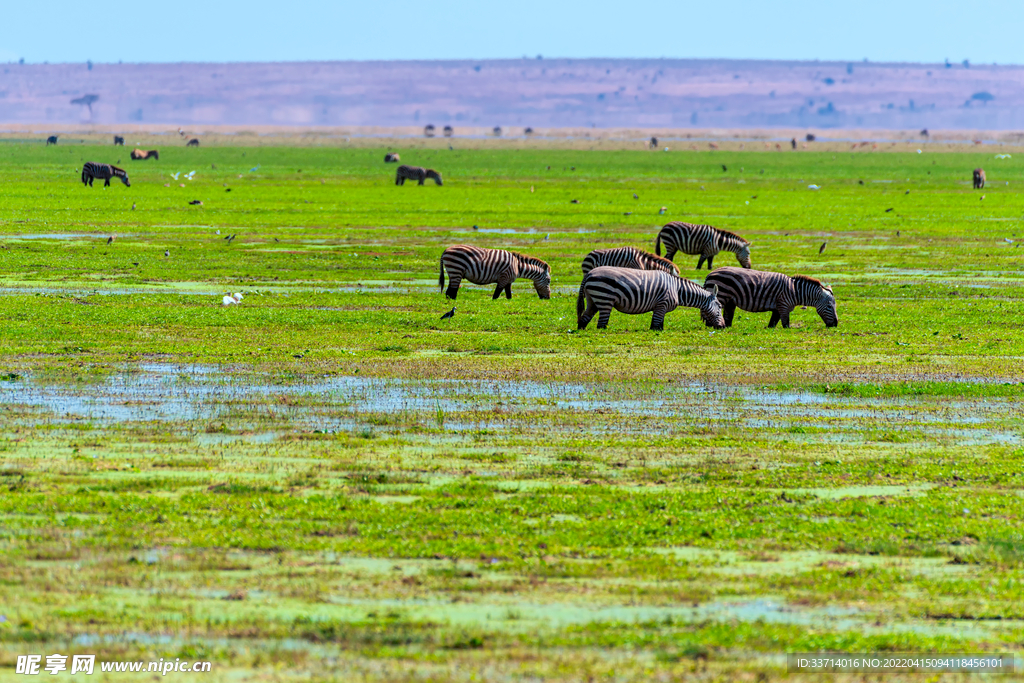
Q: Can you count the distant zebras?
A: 2